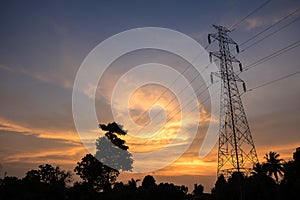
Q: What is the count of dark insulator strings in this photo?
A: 6